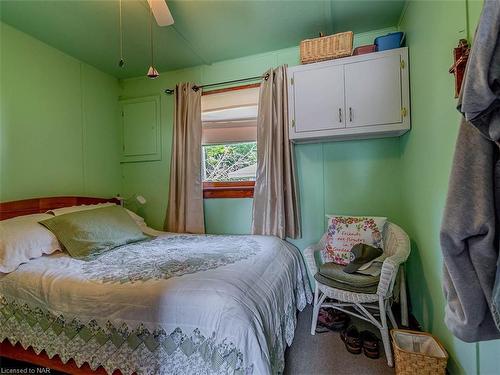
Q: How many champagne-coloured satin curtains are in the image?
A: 2